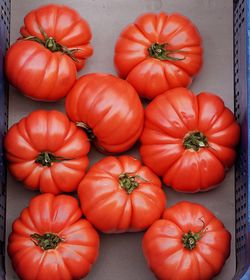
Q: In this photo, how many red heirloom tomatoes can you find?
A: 8